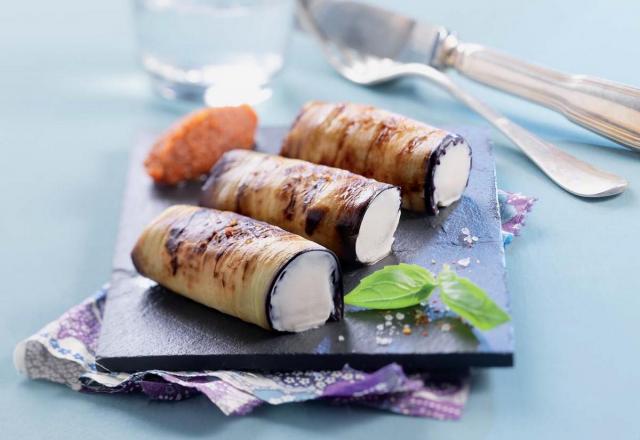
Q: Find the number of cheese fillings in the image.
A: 3